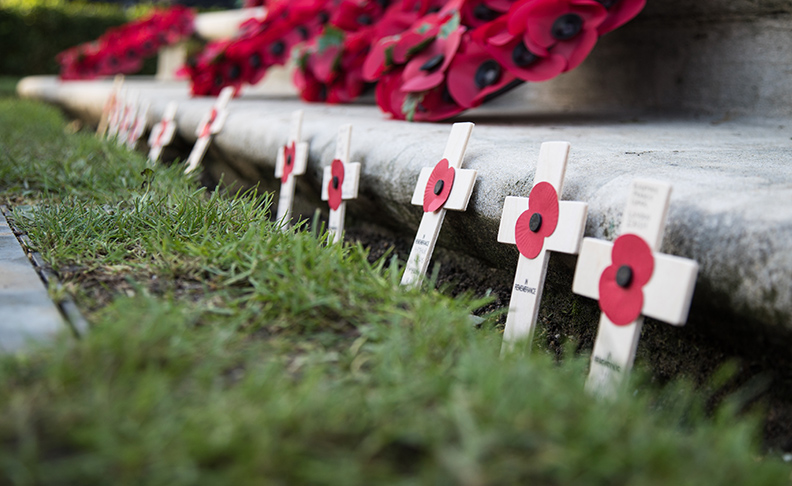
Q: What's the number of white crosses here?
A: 11